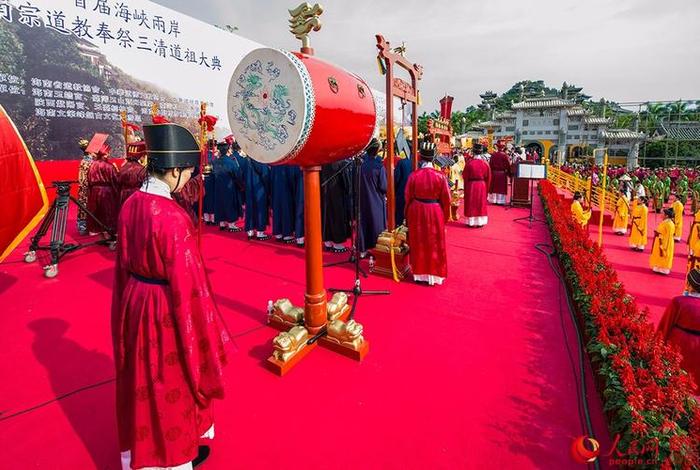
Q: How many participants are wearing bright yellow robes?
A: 6